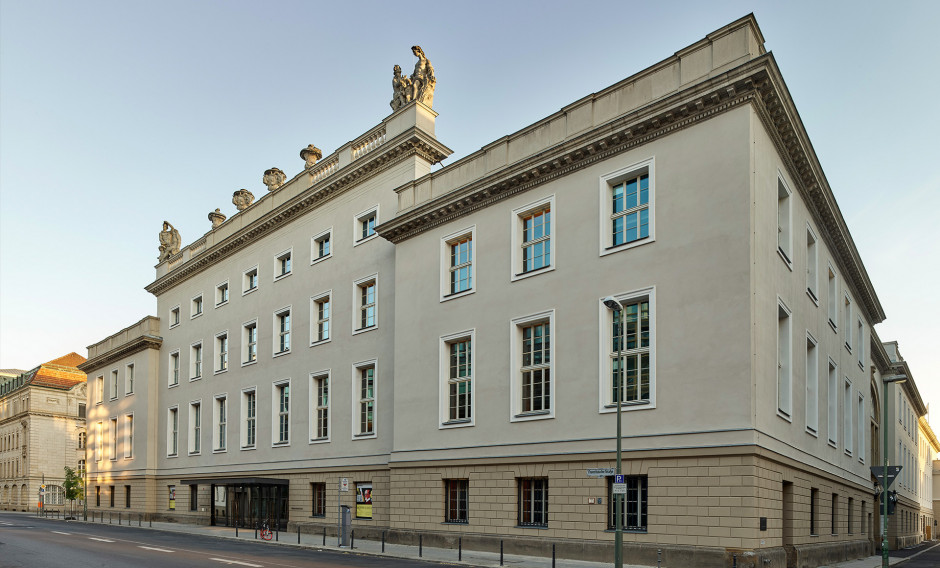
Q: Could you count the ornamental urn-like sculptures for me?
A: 4